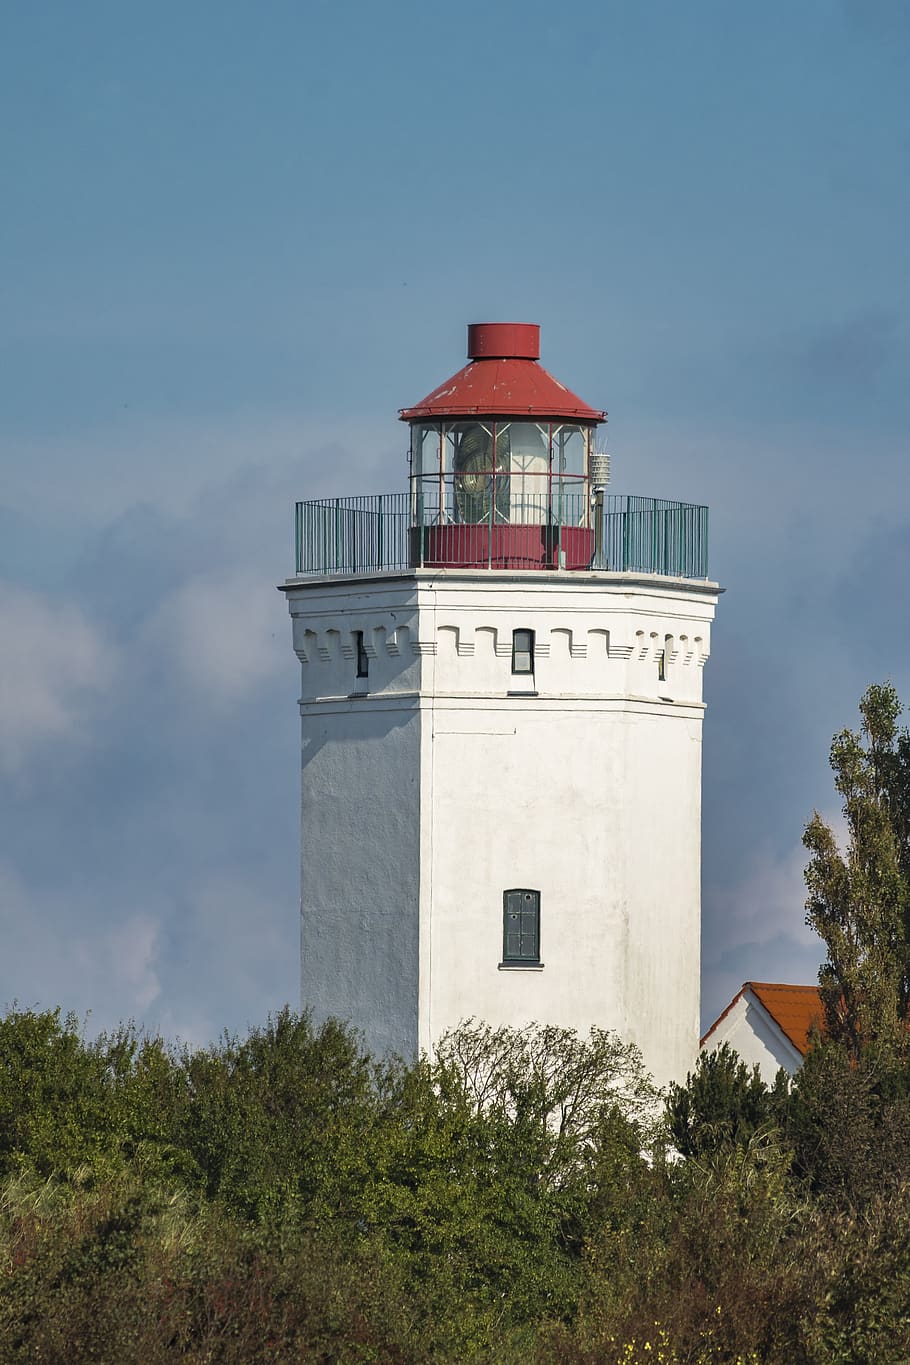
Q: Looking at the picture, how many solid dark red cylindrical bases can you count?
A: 1